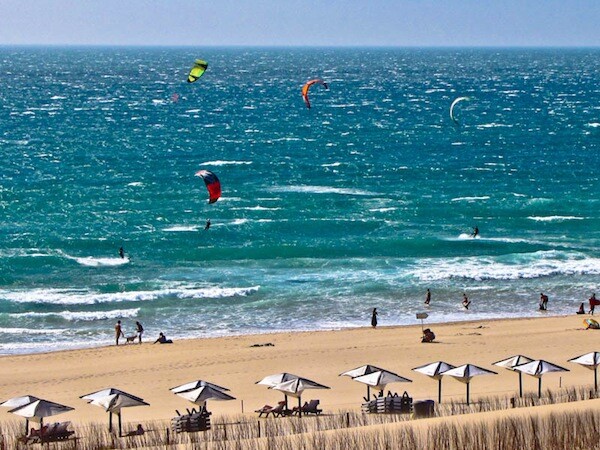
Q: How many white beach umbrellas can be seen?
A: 15